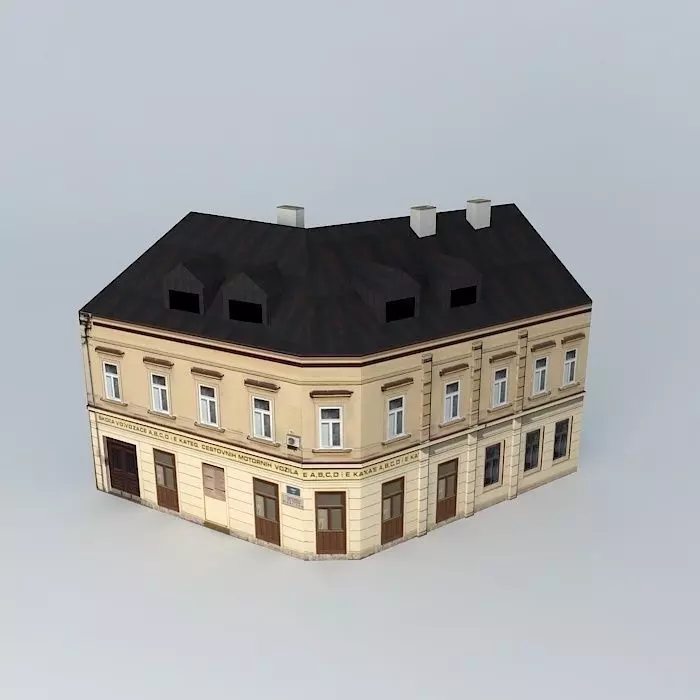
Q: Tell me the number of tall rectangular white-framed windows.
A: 10